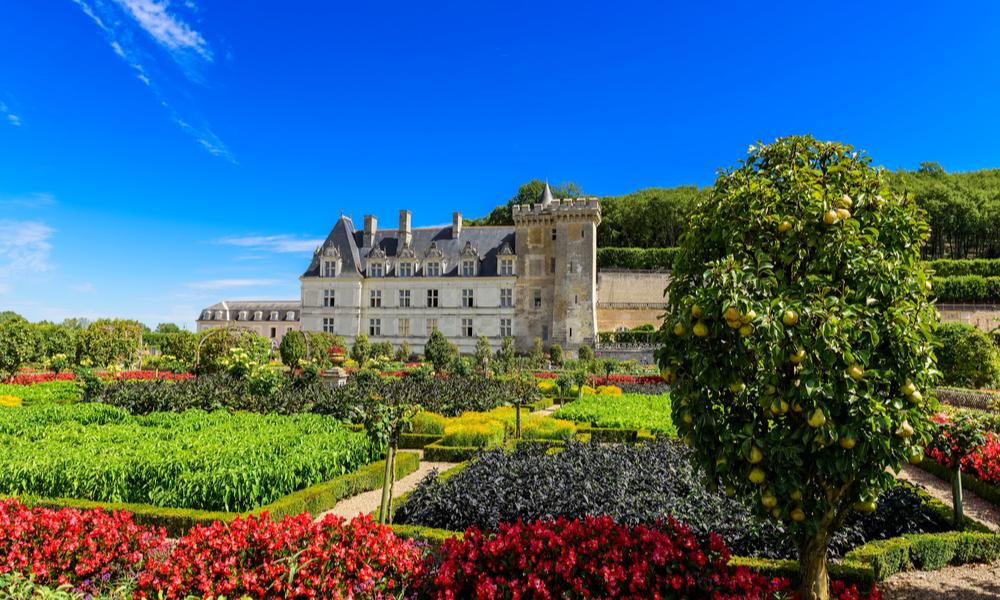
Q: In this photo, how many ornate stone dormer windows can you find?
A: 6